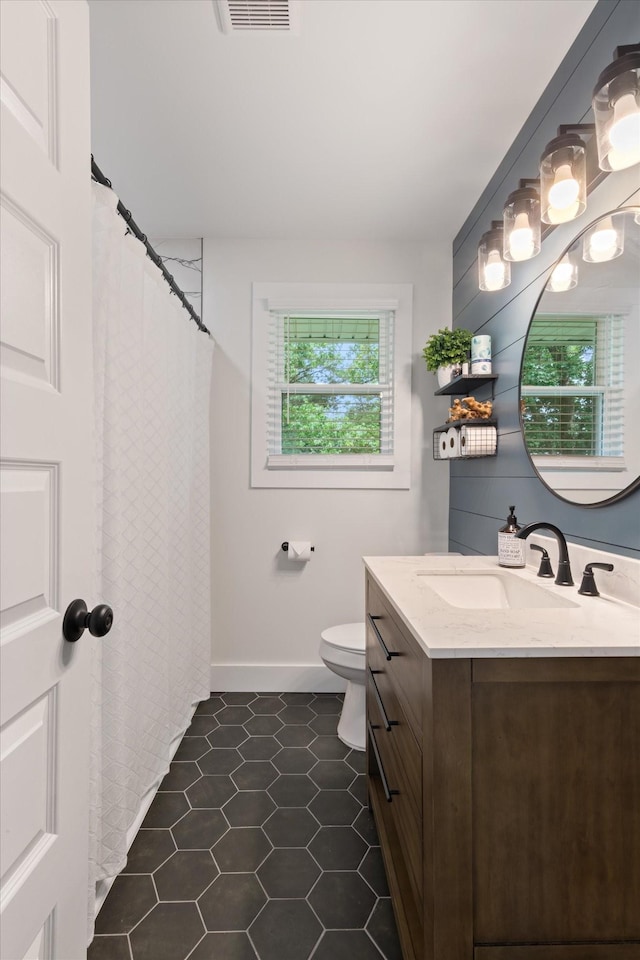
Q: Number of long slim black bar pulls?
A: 3